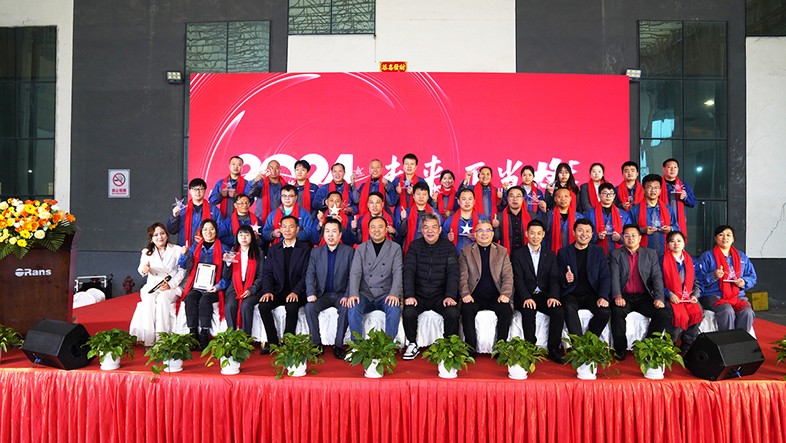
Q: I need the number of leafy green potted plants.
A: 11